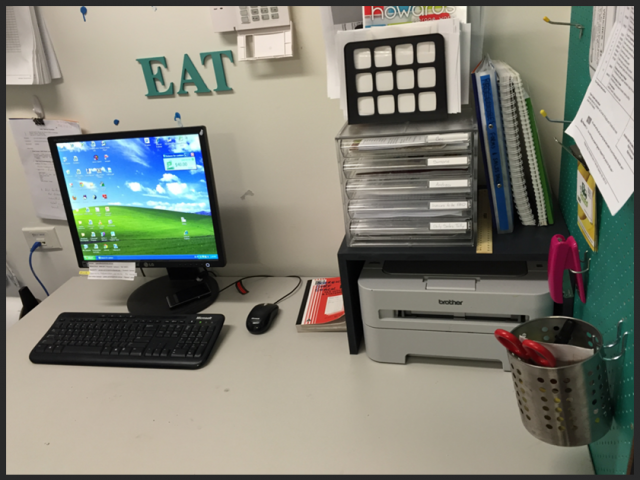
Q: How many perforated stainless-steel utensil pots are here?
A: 1